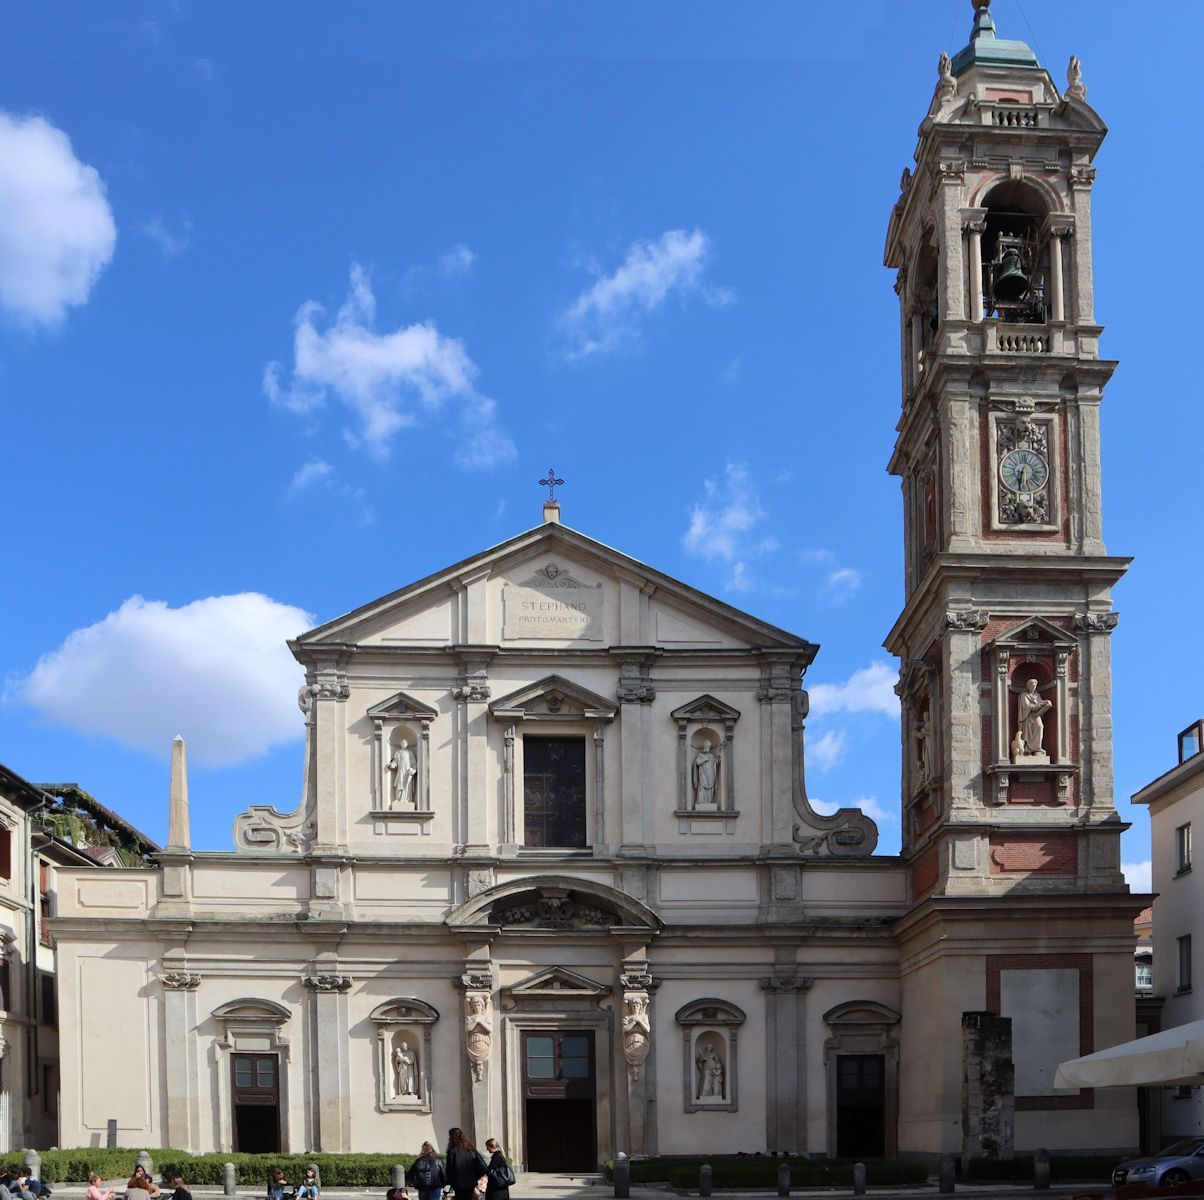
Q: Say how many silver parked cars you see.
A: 1